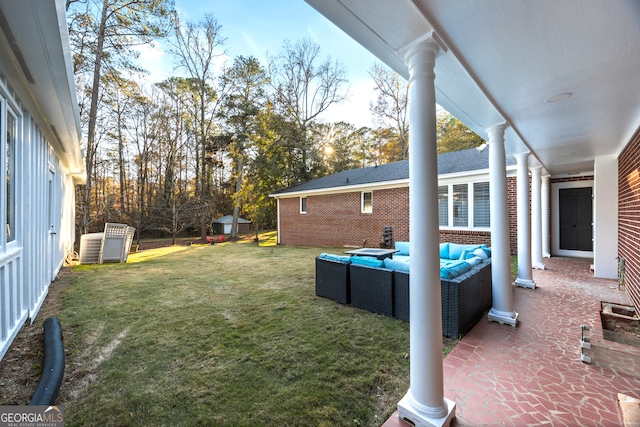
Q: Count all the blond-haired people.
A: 0